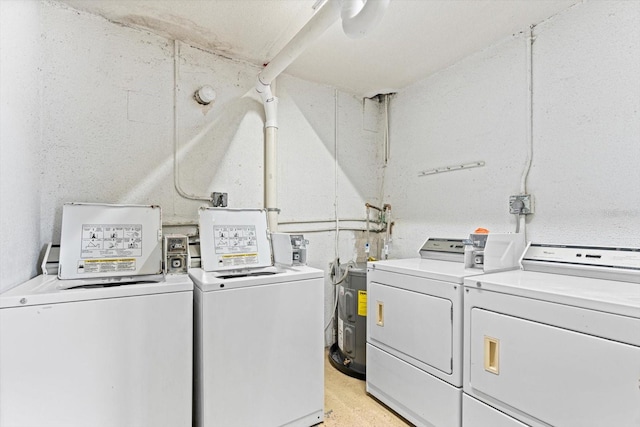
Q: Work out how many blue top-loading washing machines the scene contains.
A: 0